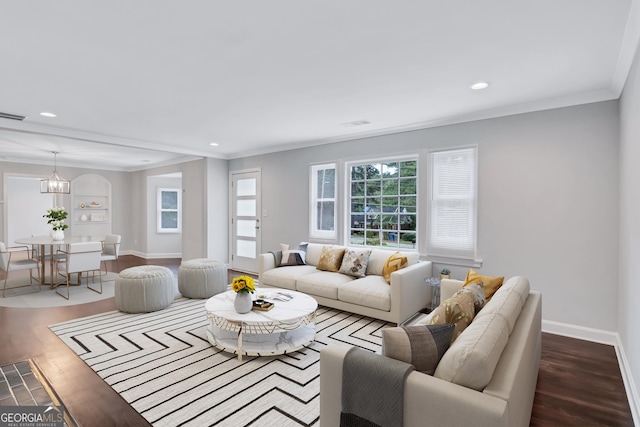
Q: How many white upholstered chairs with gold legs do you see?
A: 4